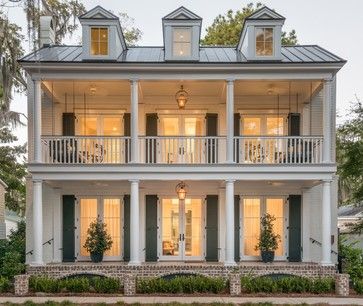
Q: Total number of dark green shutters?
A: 12